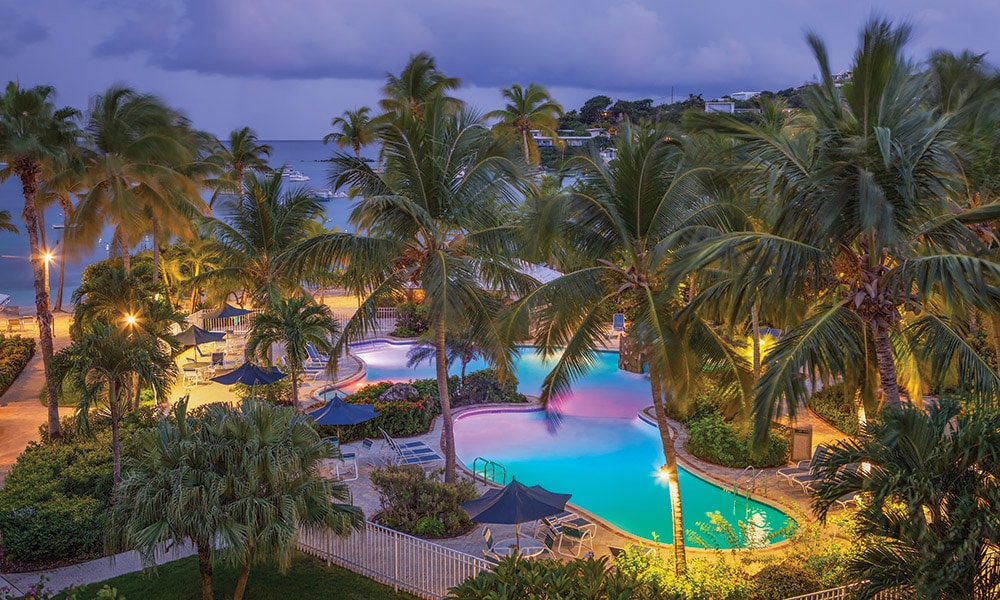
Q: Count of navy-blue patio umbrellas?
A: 5